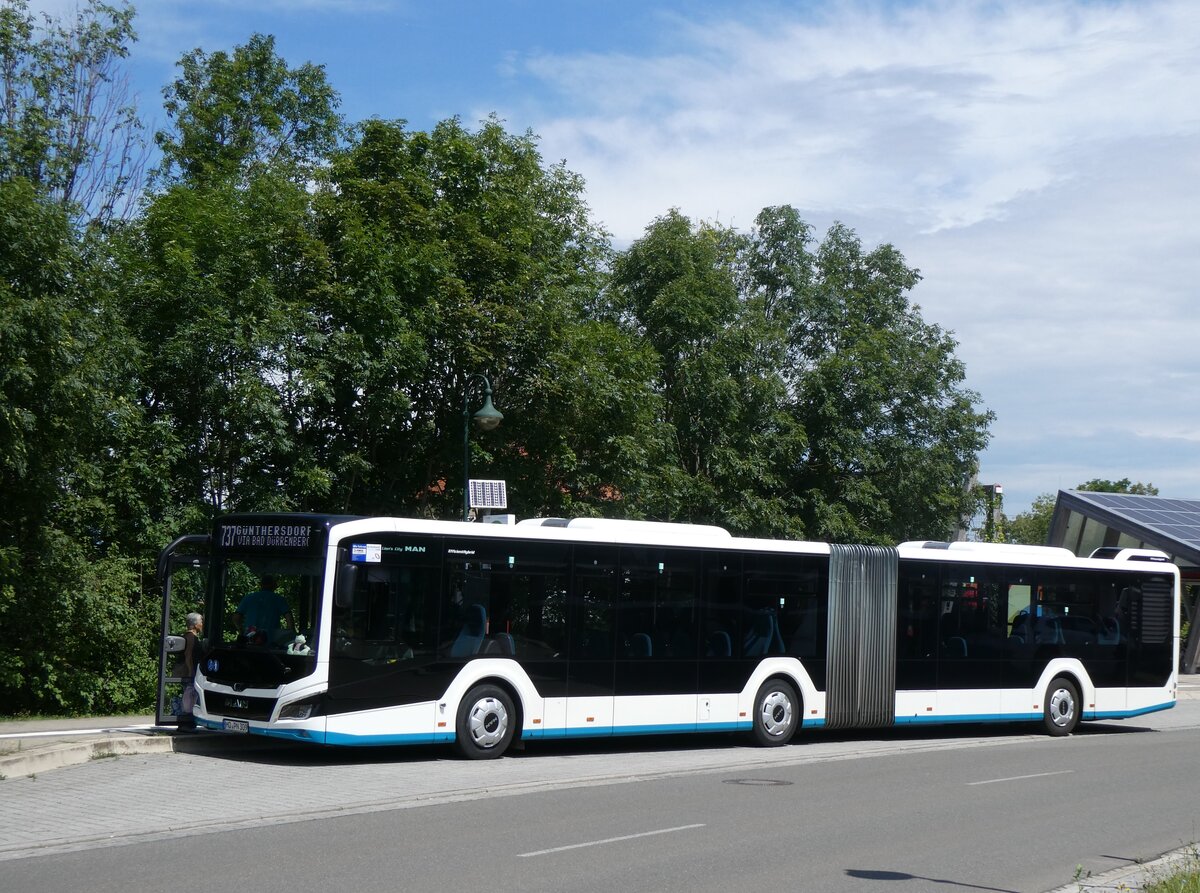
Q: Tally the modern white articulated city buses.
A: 1